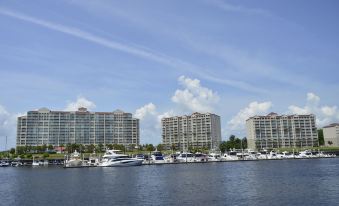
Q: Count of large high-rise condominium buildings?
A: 3